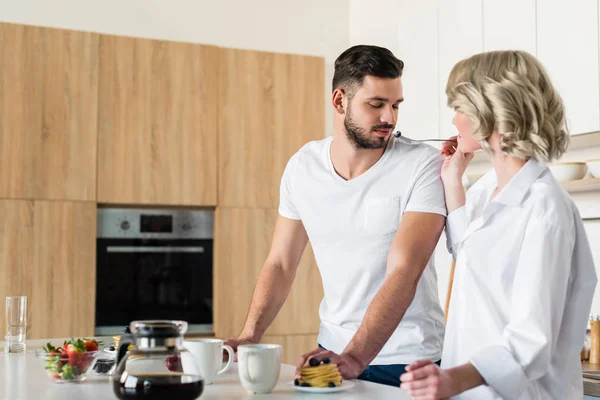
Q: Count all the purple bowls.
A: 0